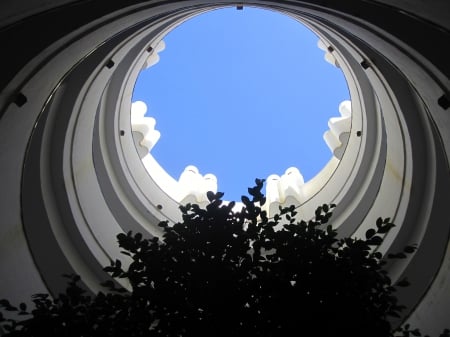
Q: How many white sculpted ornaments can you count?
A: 6